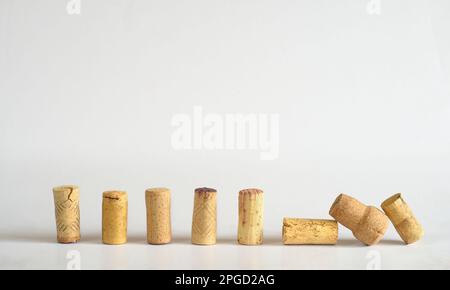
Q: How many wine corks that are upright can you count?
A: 5